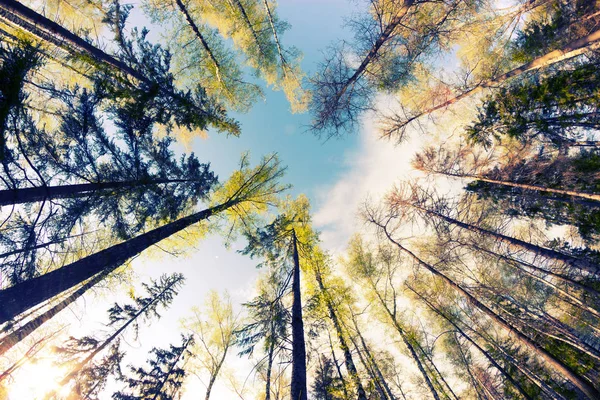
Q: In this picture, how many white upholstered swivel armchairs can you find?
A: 0